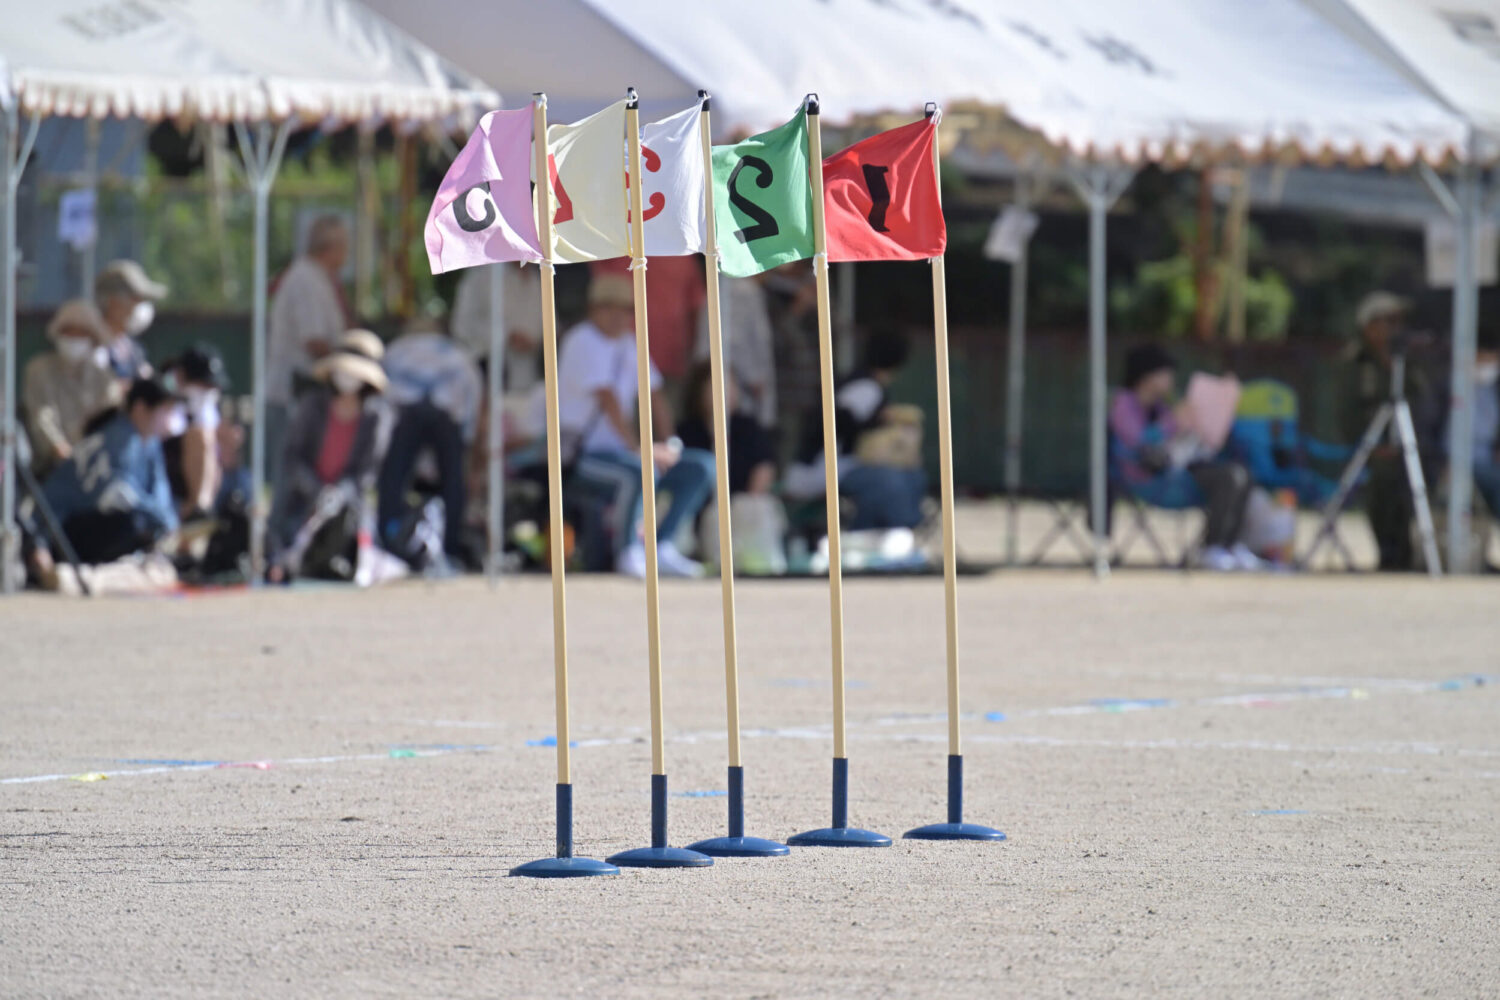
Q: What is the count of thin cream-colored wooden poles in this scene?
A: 5